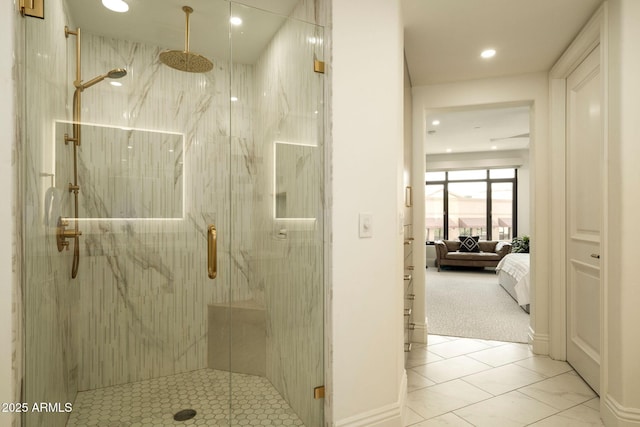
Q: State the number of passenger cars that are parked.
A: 0